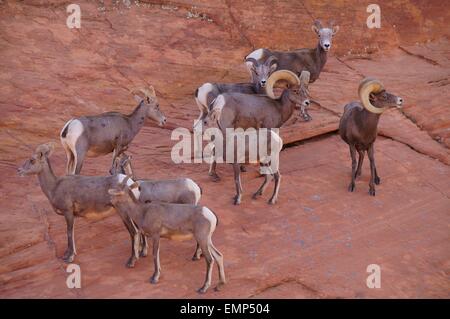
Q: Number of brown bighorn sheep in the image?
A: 9